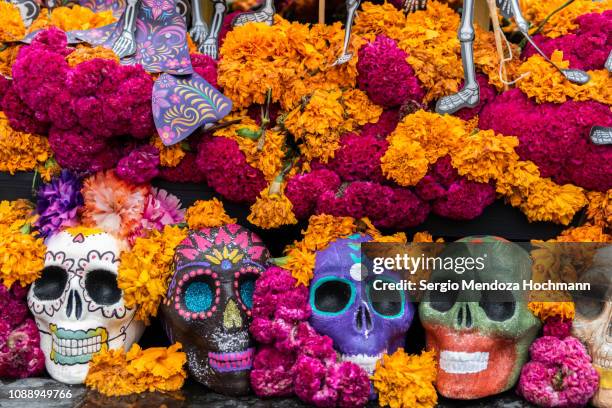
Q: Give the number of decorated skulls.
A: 5